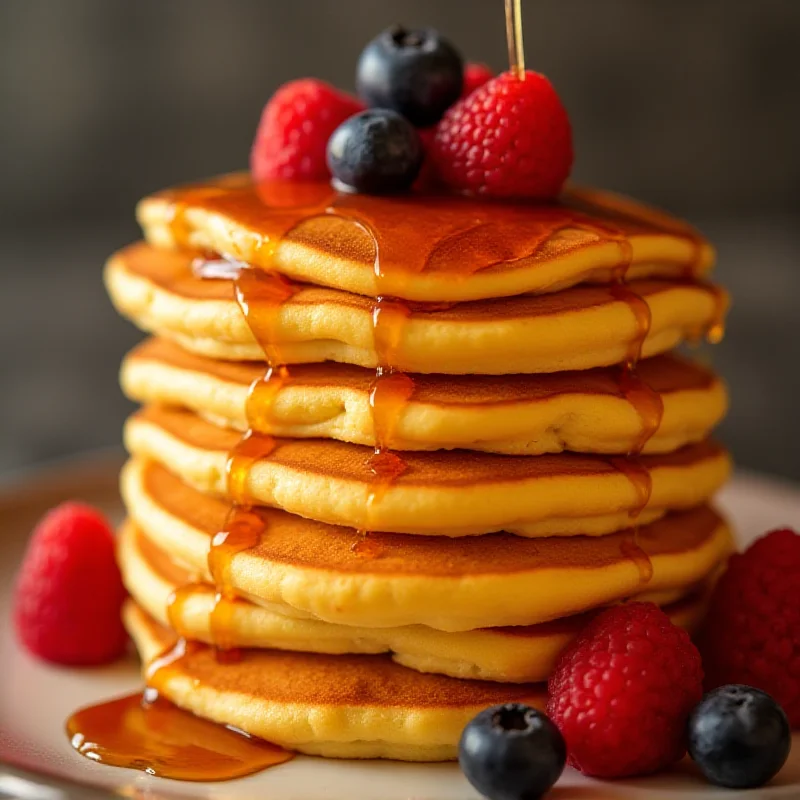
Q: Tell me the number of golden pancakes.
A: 7